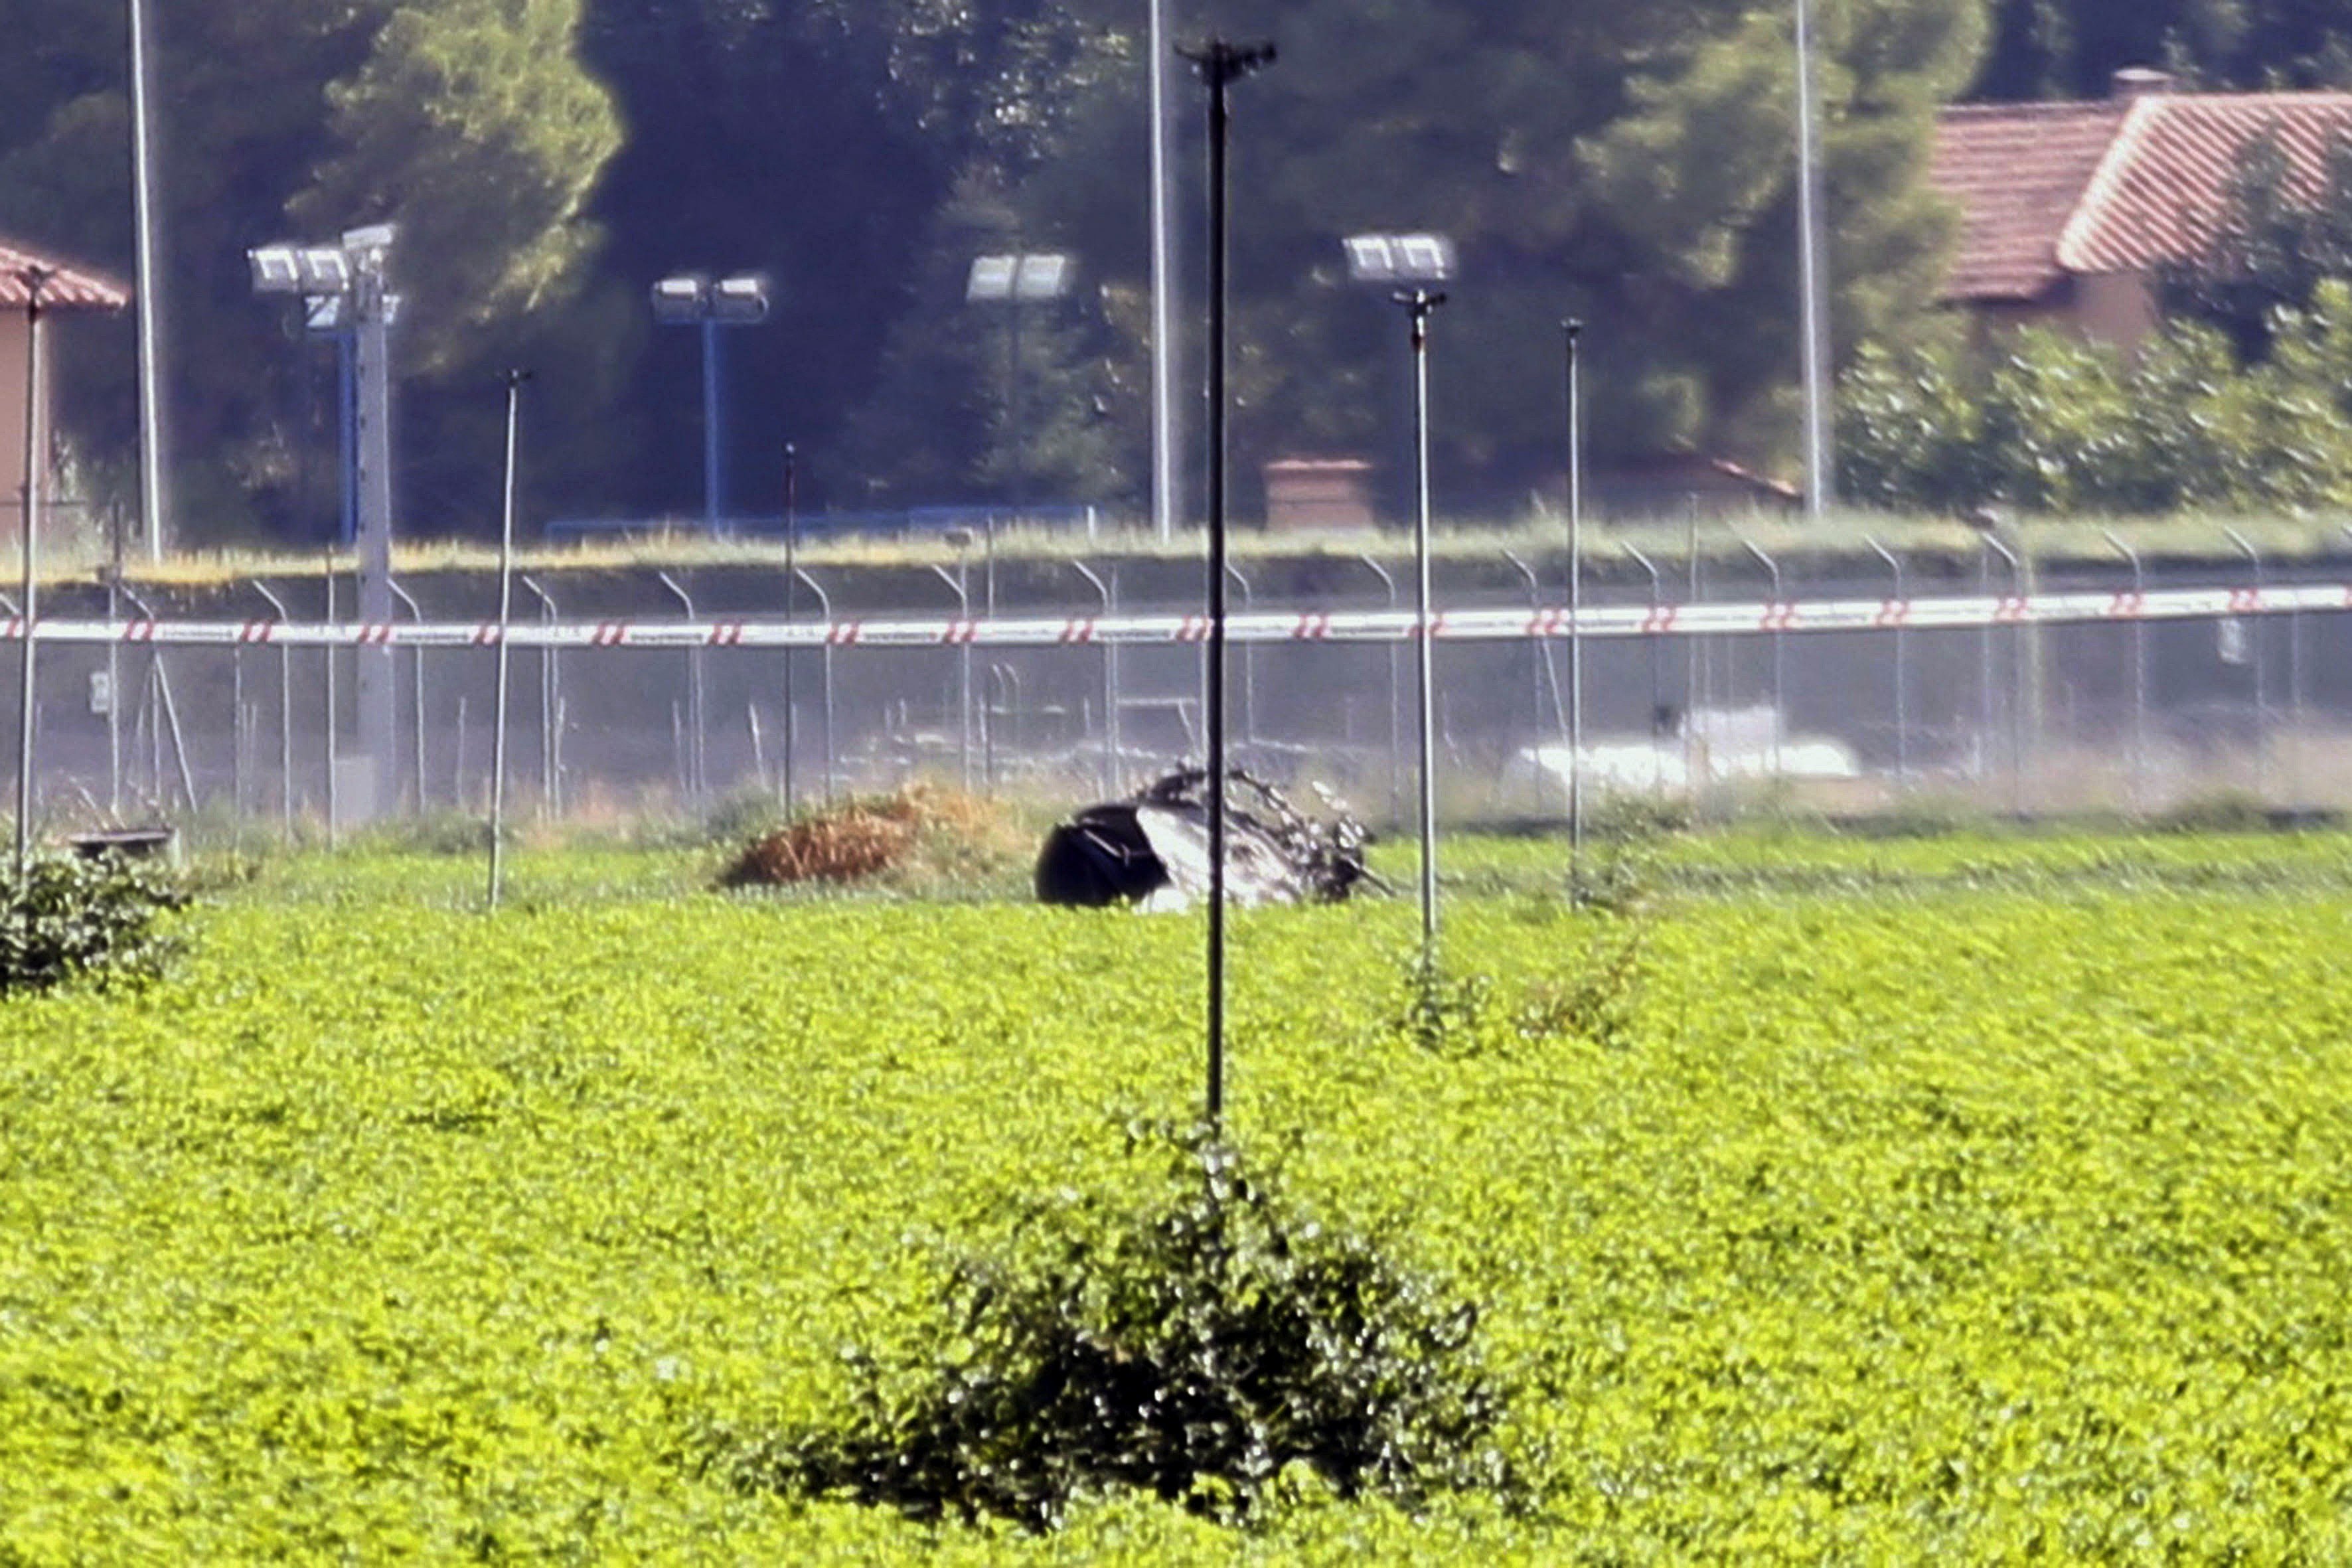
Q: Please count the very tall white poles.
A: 3